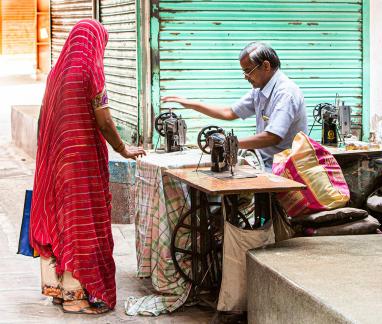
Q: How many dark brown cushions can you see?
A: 2